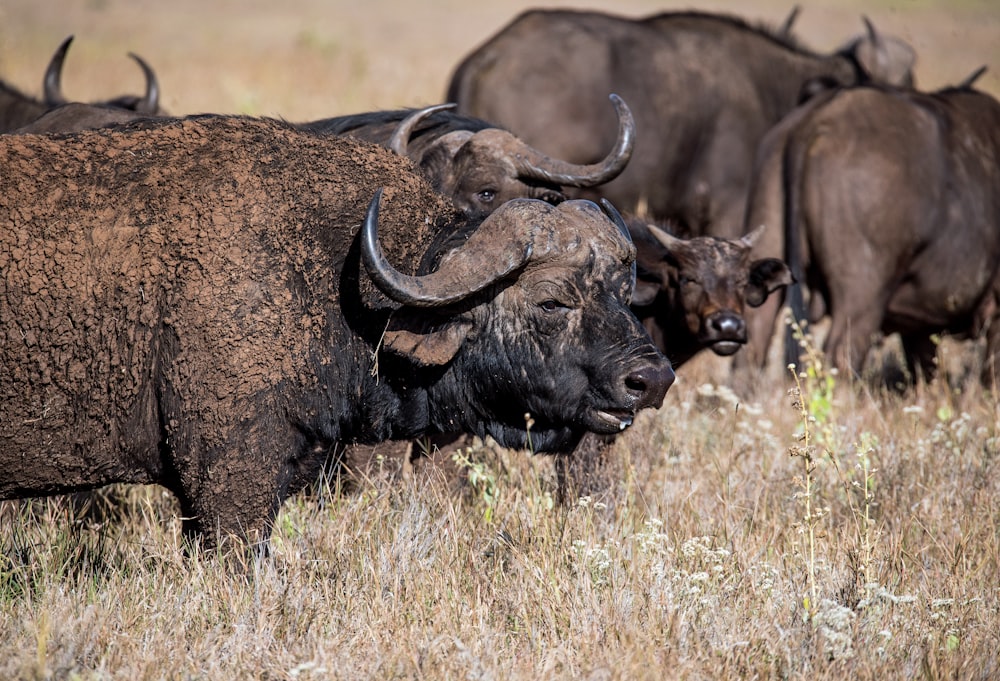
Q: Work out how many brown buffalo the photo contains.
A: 6